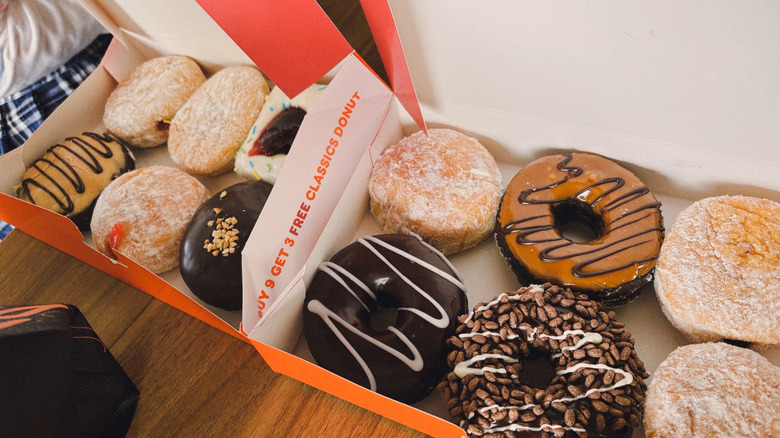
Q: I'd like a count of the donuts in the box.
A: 12